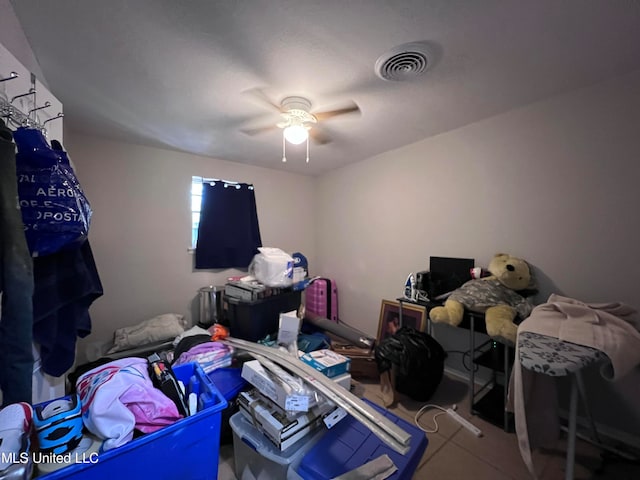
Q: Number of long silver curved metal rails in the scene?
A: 2